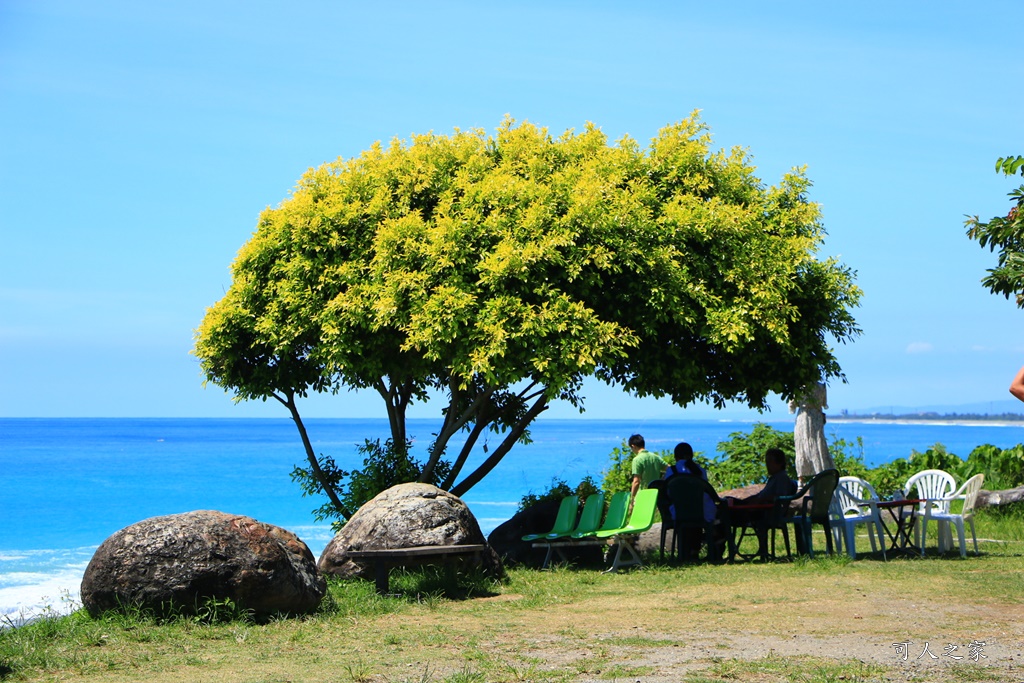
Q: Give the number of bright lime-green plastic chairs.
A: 4